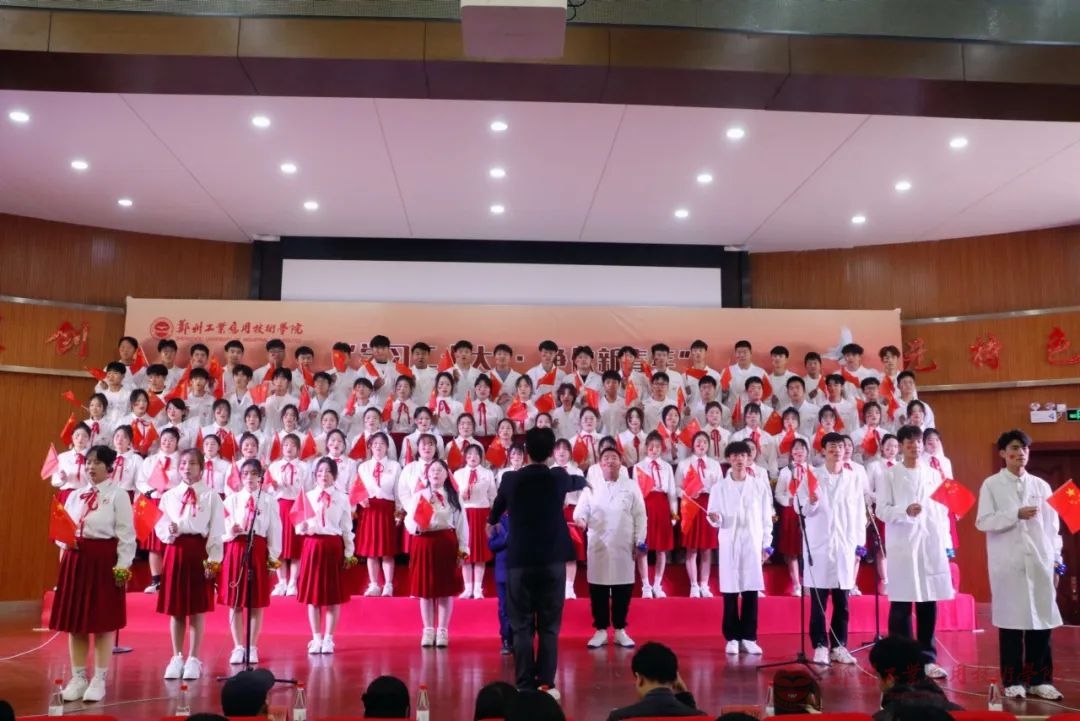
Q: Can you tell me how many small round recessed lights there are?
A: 15